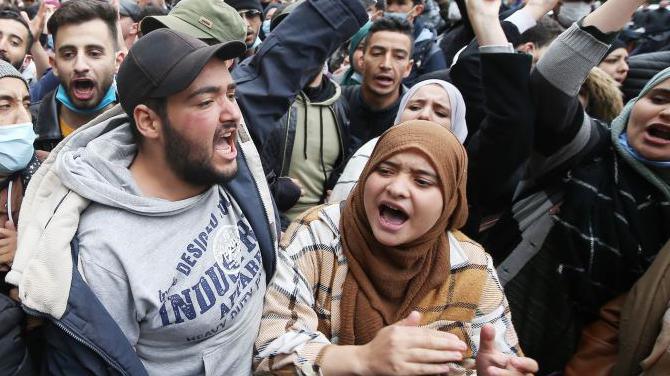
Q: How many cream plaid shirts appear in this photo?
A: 1